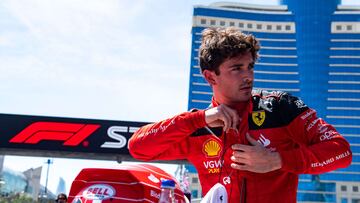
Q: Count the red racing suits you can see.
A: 1